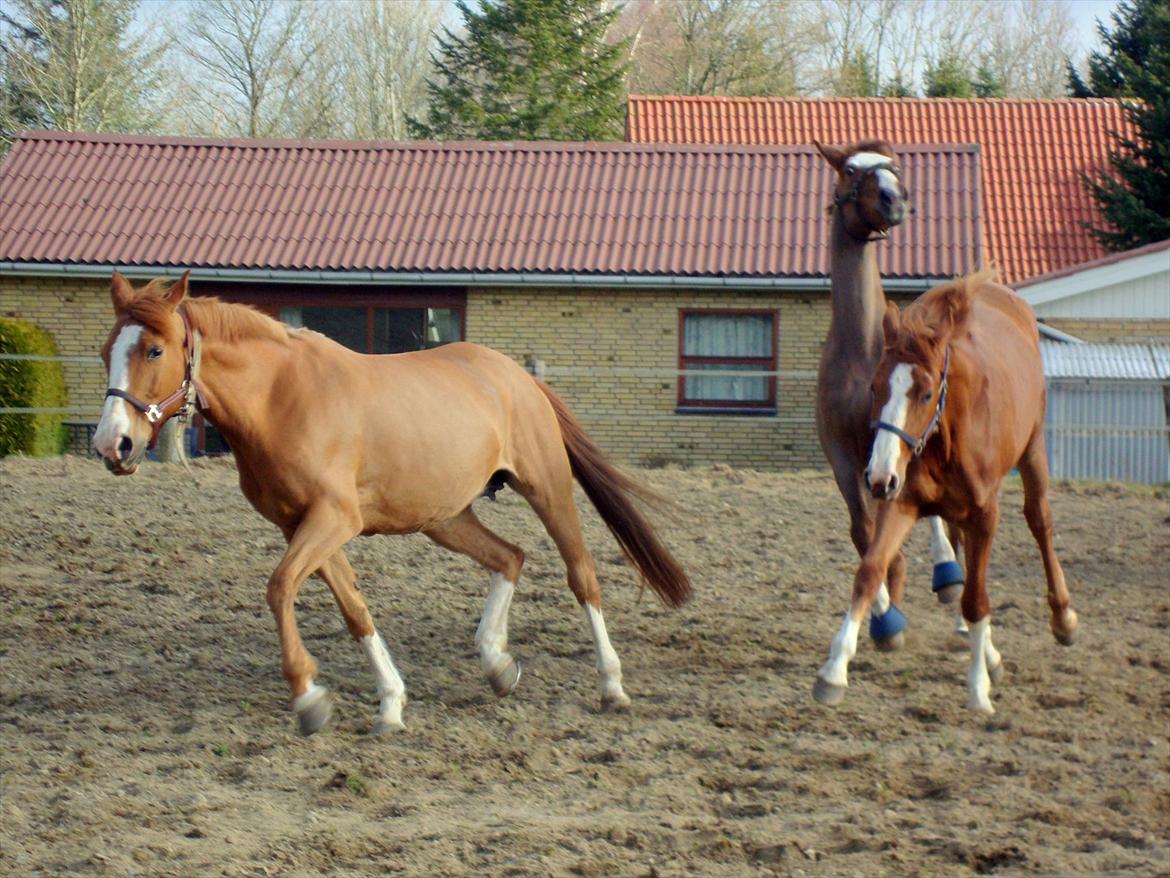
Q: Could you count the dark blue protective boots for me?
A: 2